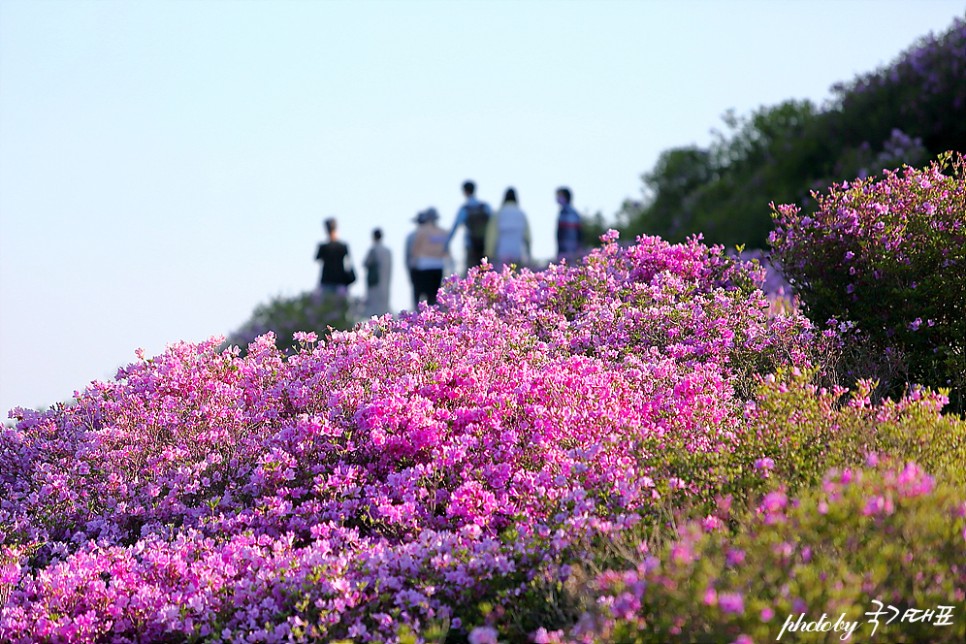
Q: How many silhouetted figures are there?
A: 6